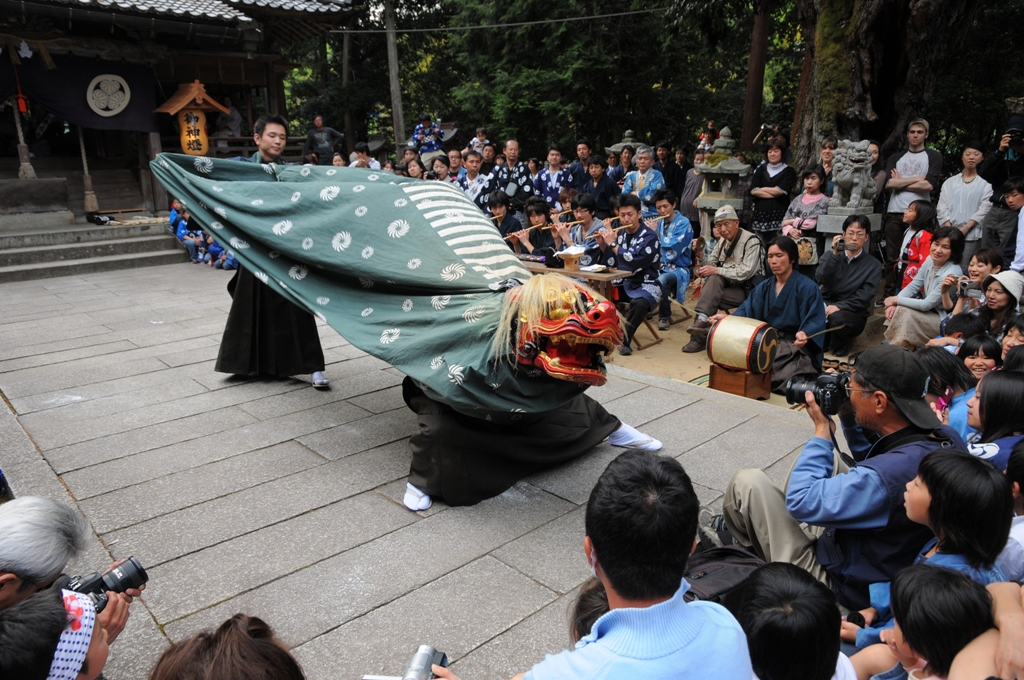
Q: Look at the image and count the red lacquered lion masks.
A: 1